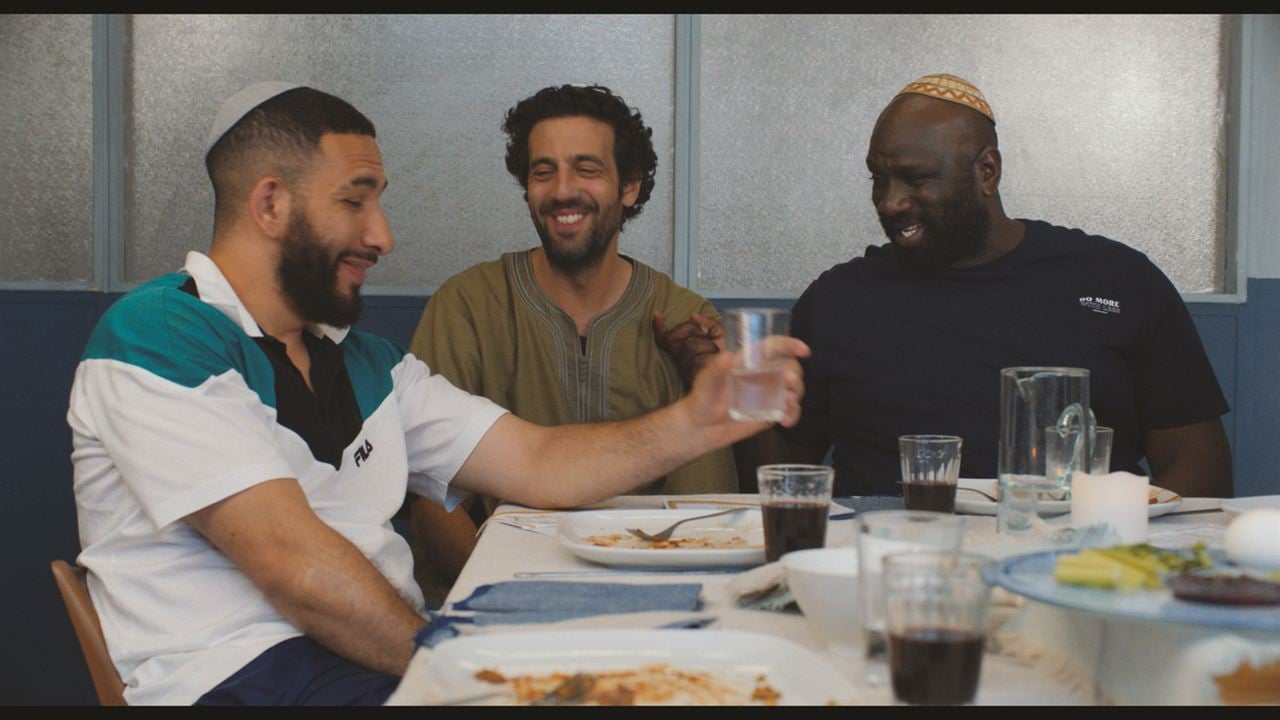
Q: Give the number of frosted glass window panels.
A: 3